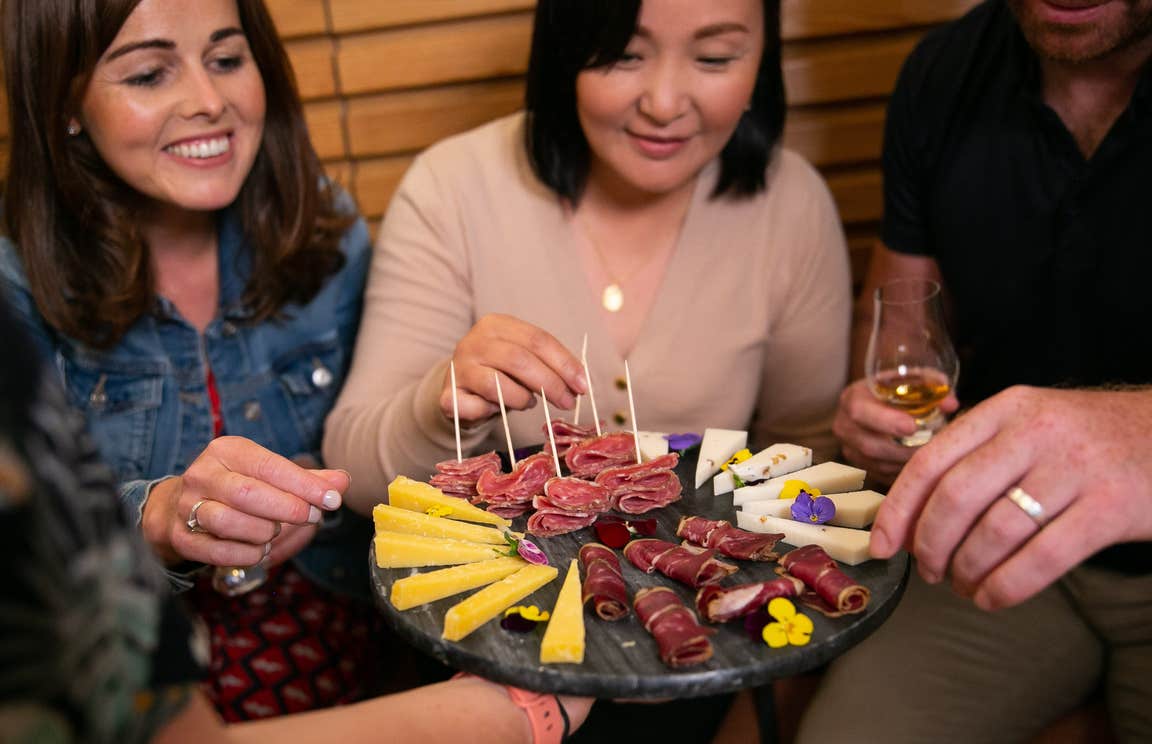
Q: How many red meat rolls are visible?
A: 6